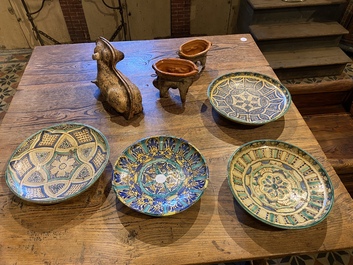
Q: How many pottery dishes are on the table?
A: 4